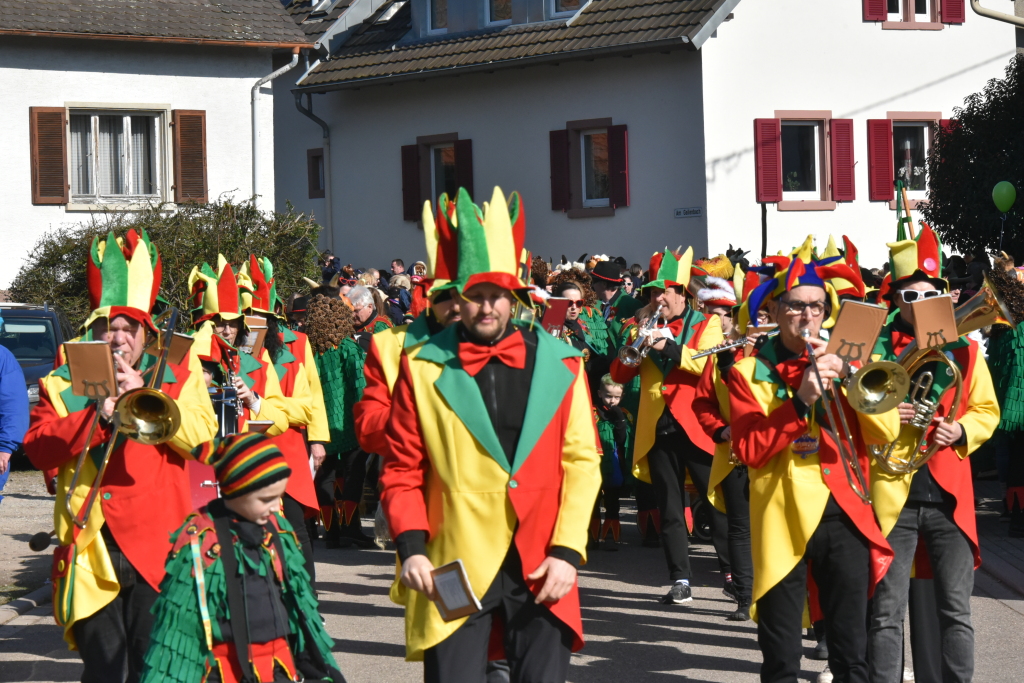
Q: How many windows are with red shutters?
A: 5